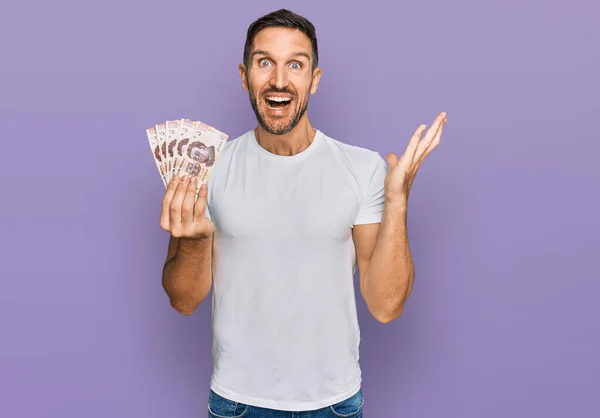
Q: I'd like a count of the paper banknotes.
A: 5